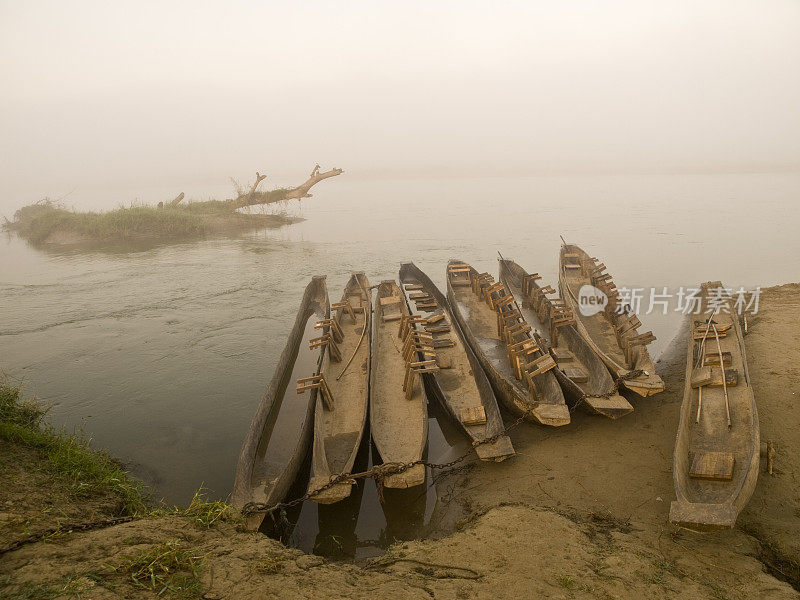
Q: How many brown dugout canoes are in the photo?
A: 8